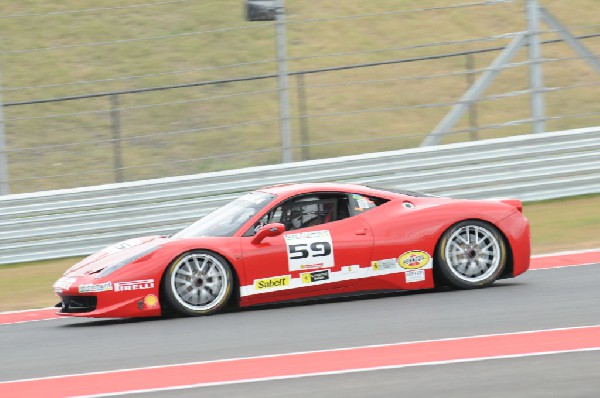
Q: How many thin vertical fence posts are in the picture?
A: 3